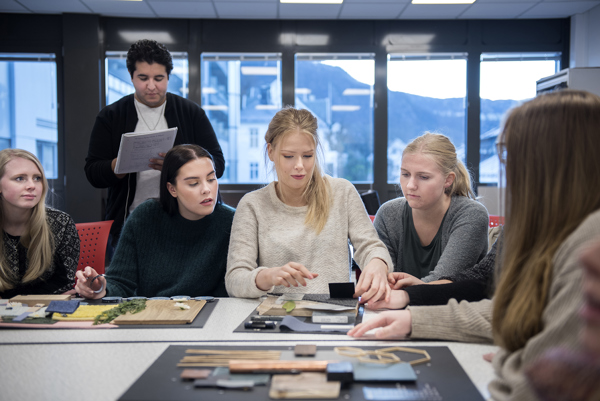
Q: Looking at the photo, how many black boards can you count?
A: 3